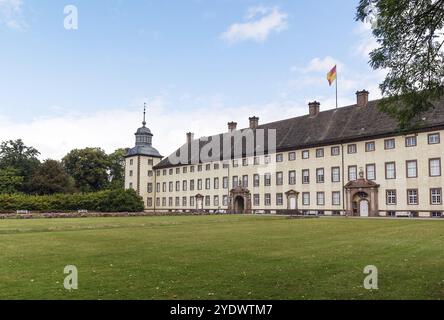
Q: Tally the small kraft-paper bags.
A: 0